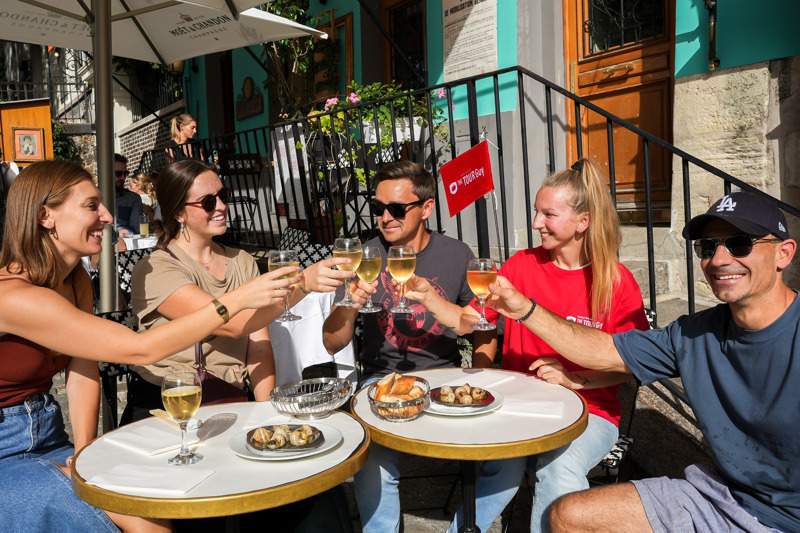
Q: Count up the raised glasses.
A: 5